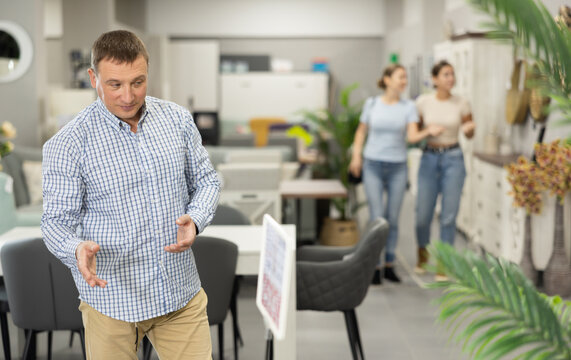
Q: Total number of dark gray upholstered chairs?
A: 4